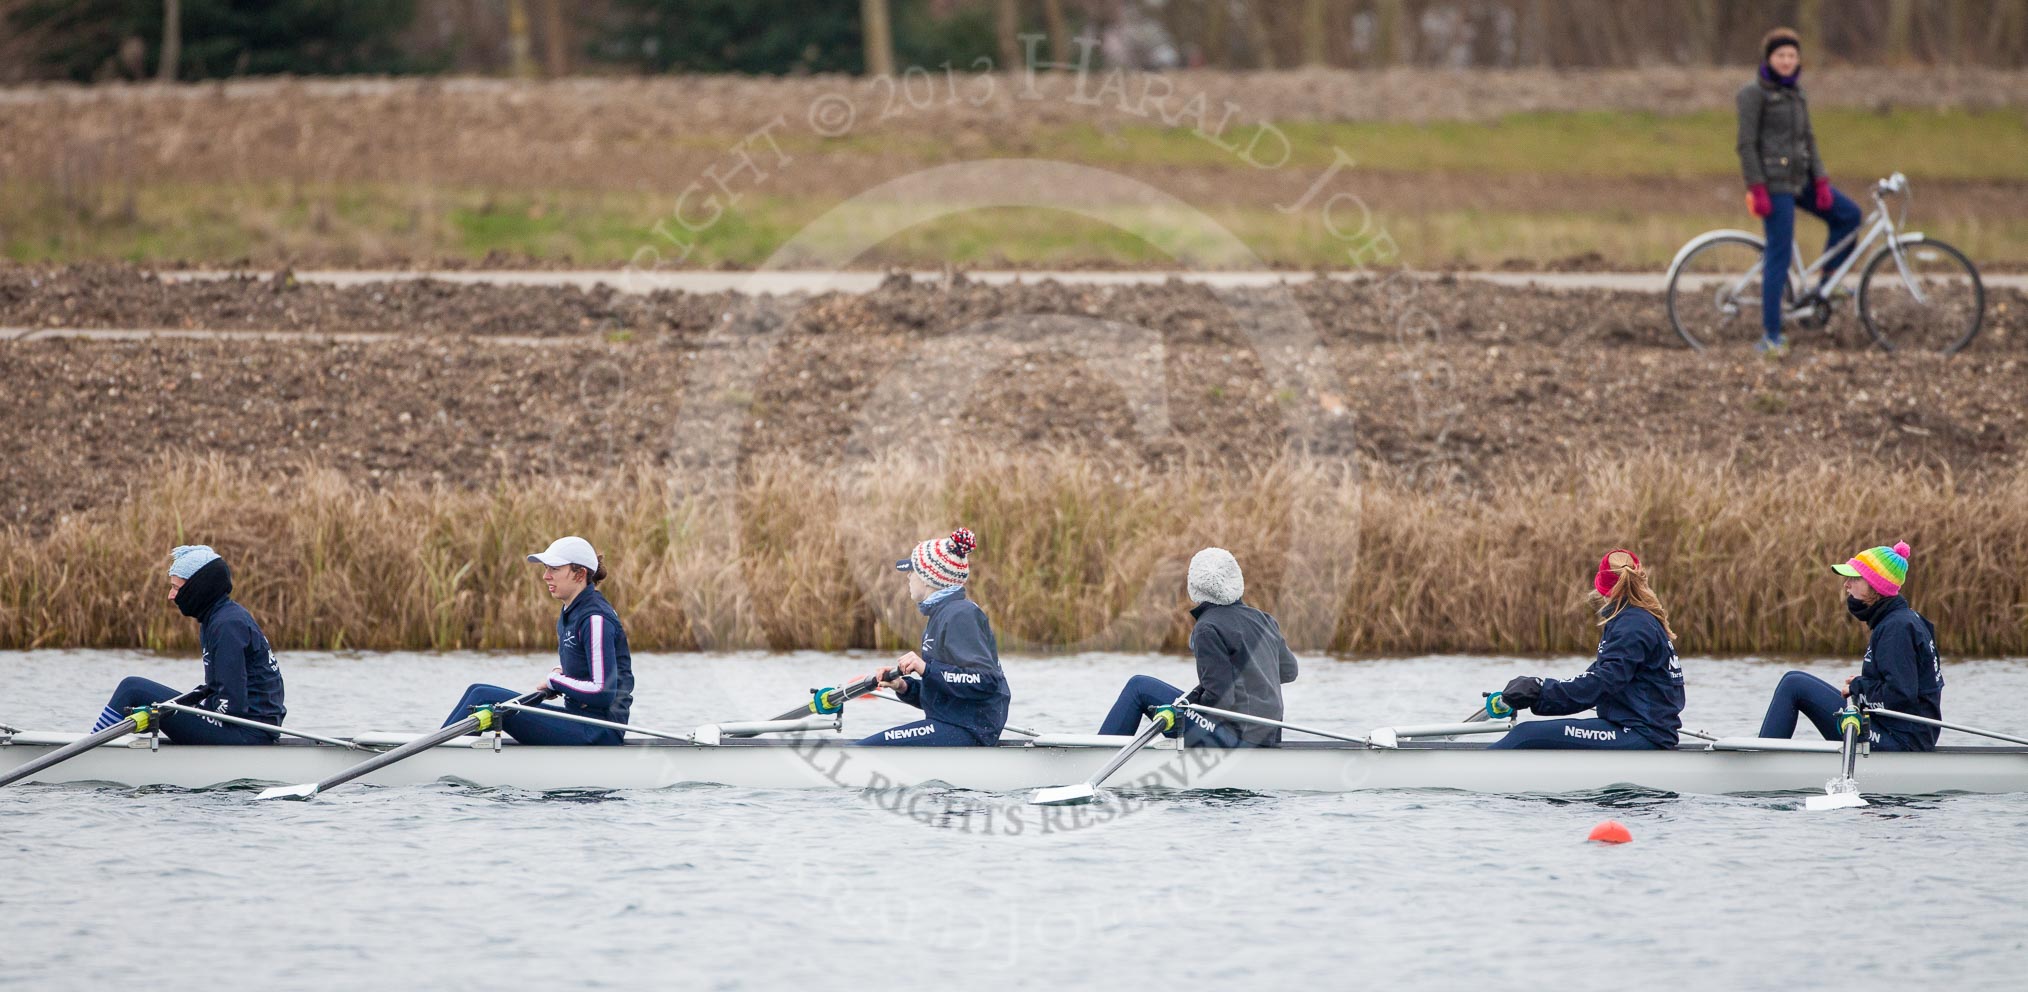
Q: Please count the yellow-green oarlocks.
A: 6